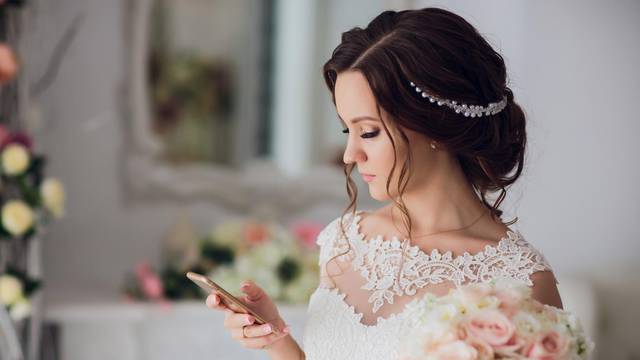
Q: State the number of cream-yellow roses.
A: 4